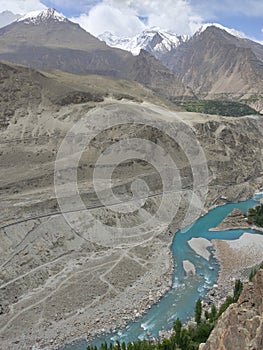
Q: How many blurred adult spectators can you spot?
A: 0